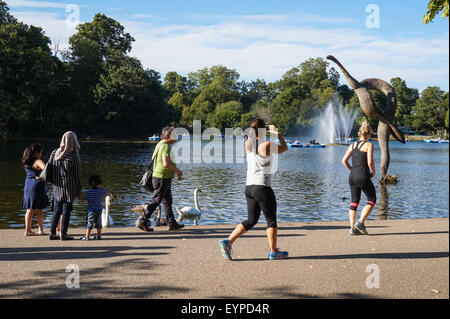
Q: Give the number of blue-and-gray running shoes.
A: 2